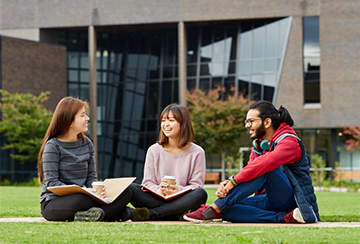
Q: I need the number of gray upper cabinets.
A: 0